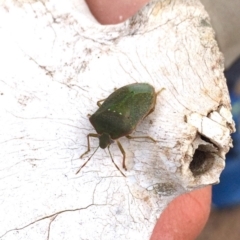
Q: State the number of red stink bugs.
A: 0